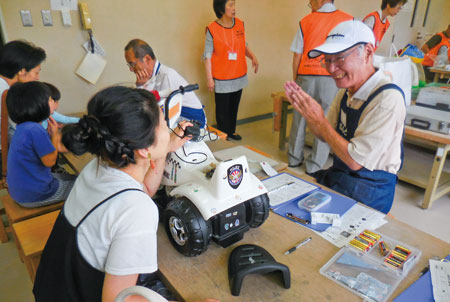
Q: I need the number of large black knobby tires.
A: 2